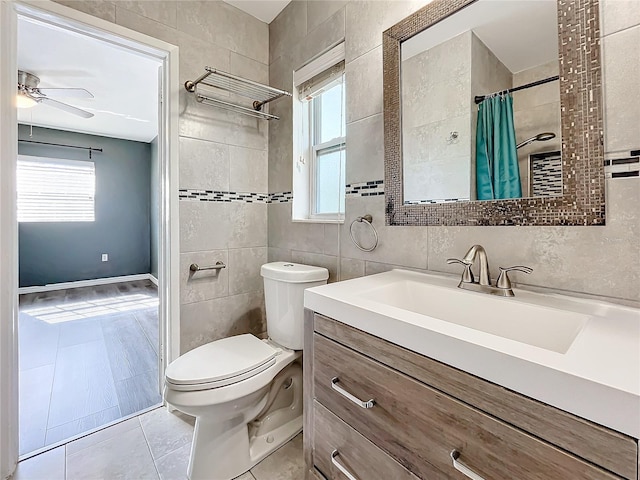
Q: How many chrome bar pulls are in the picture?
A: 3